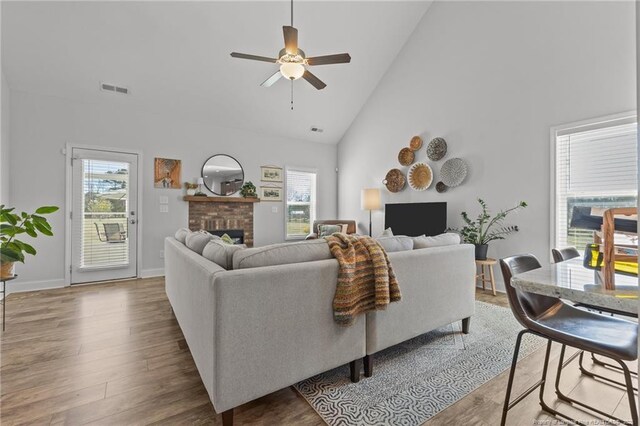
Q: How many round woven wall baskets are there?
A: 7